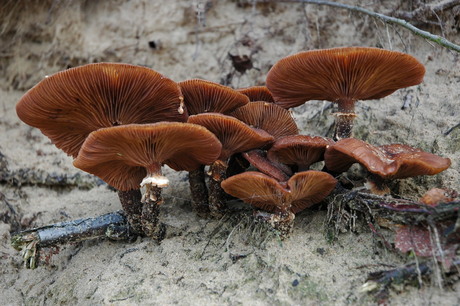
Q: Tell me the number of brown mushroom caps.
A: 11